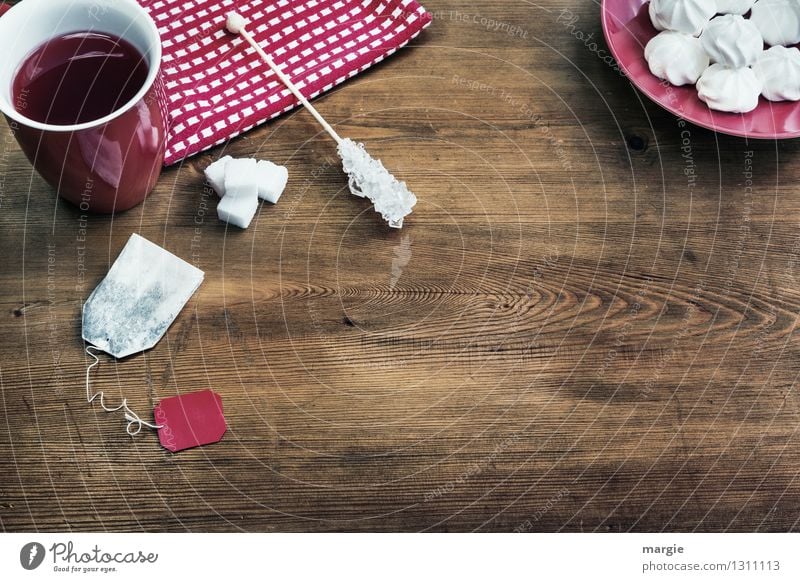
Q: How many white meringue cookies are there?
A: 7